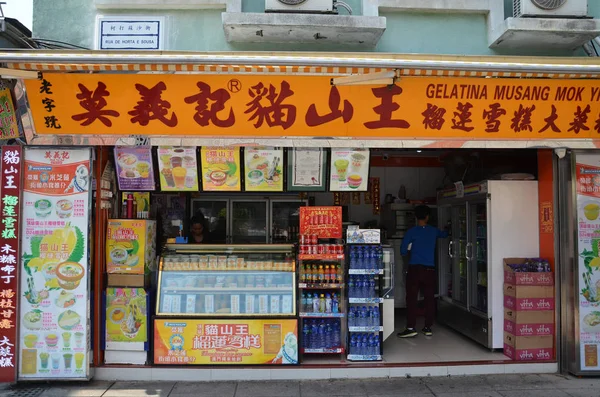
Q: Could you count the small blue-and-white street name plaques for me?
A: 1